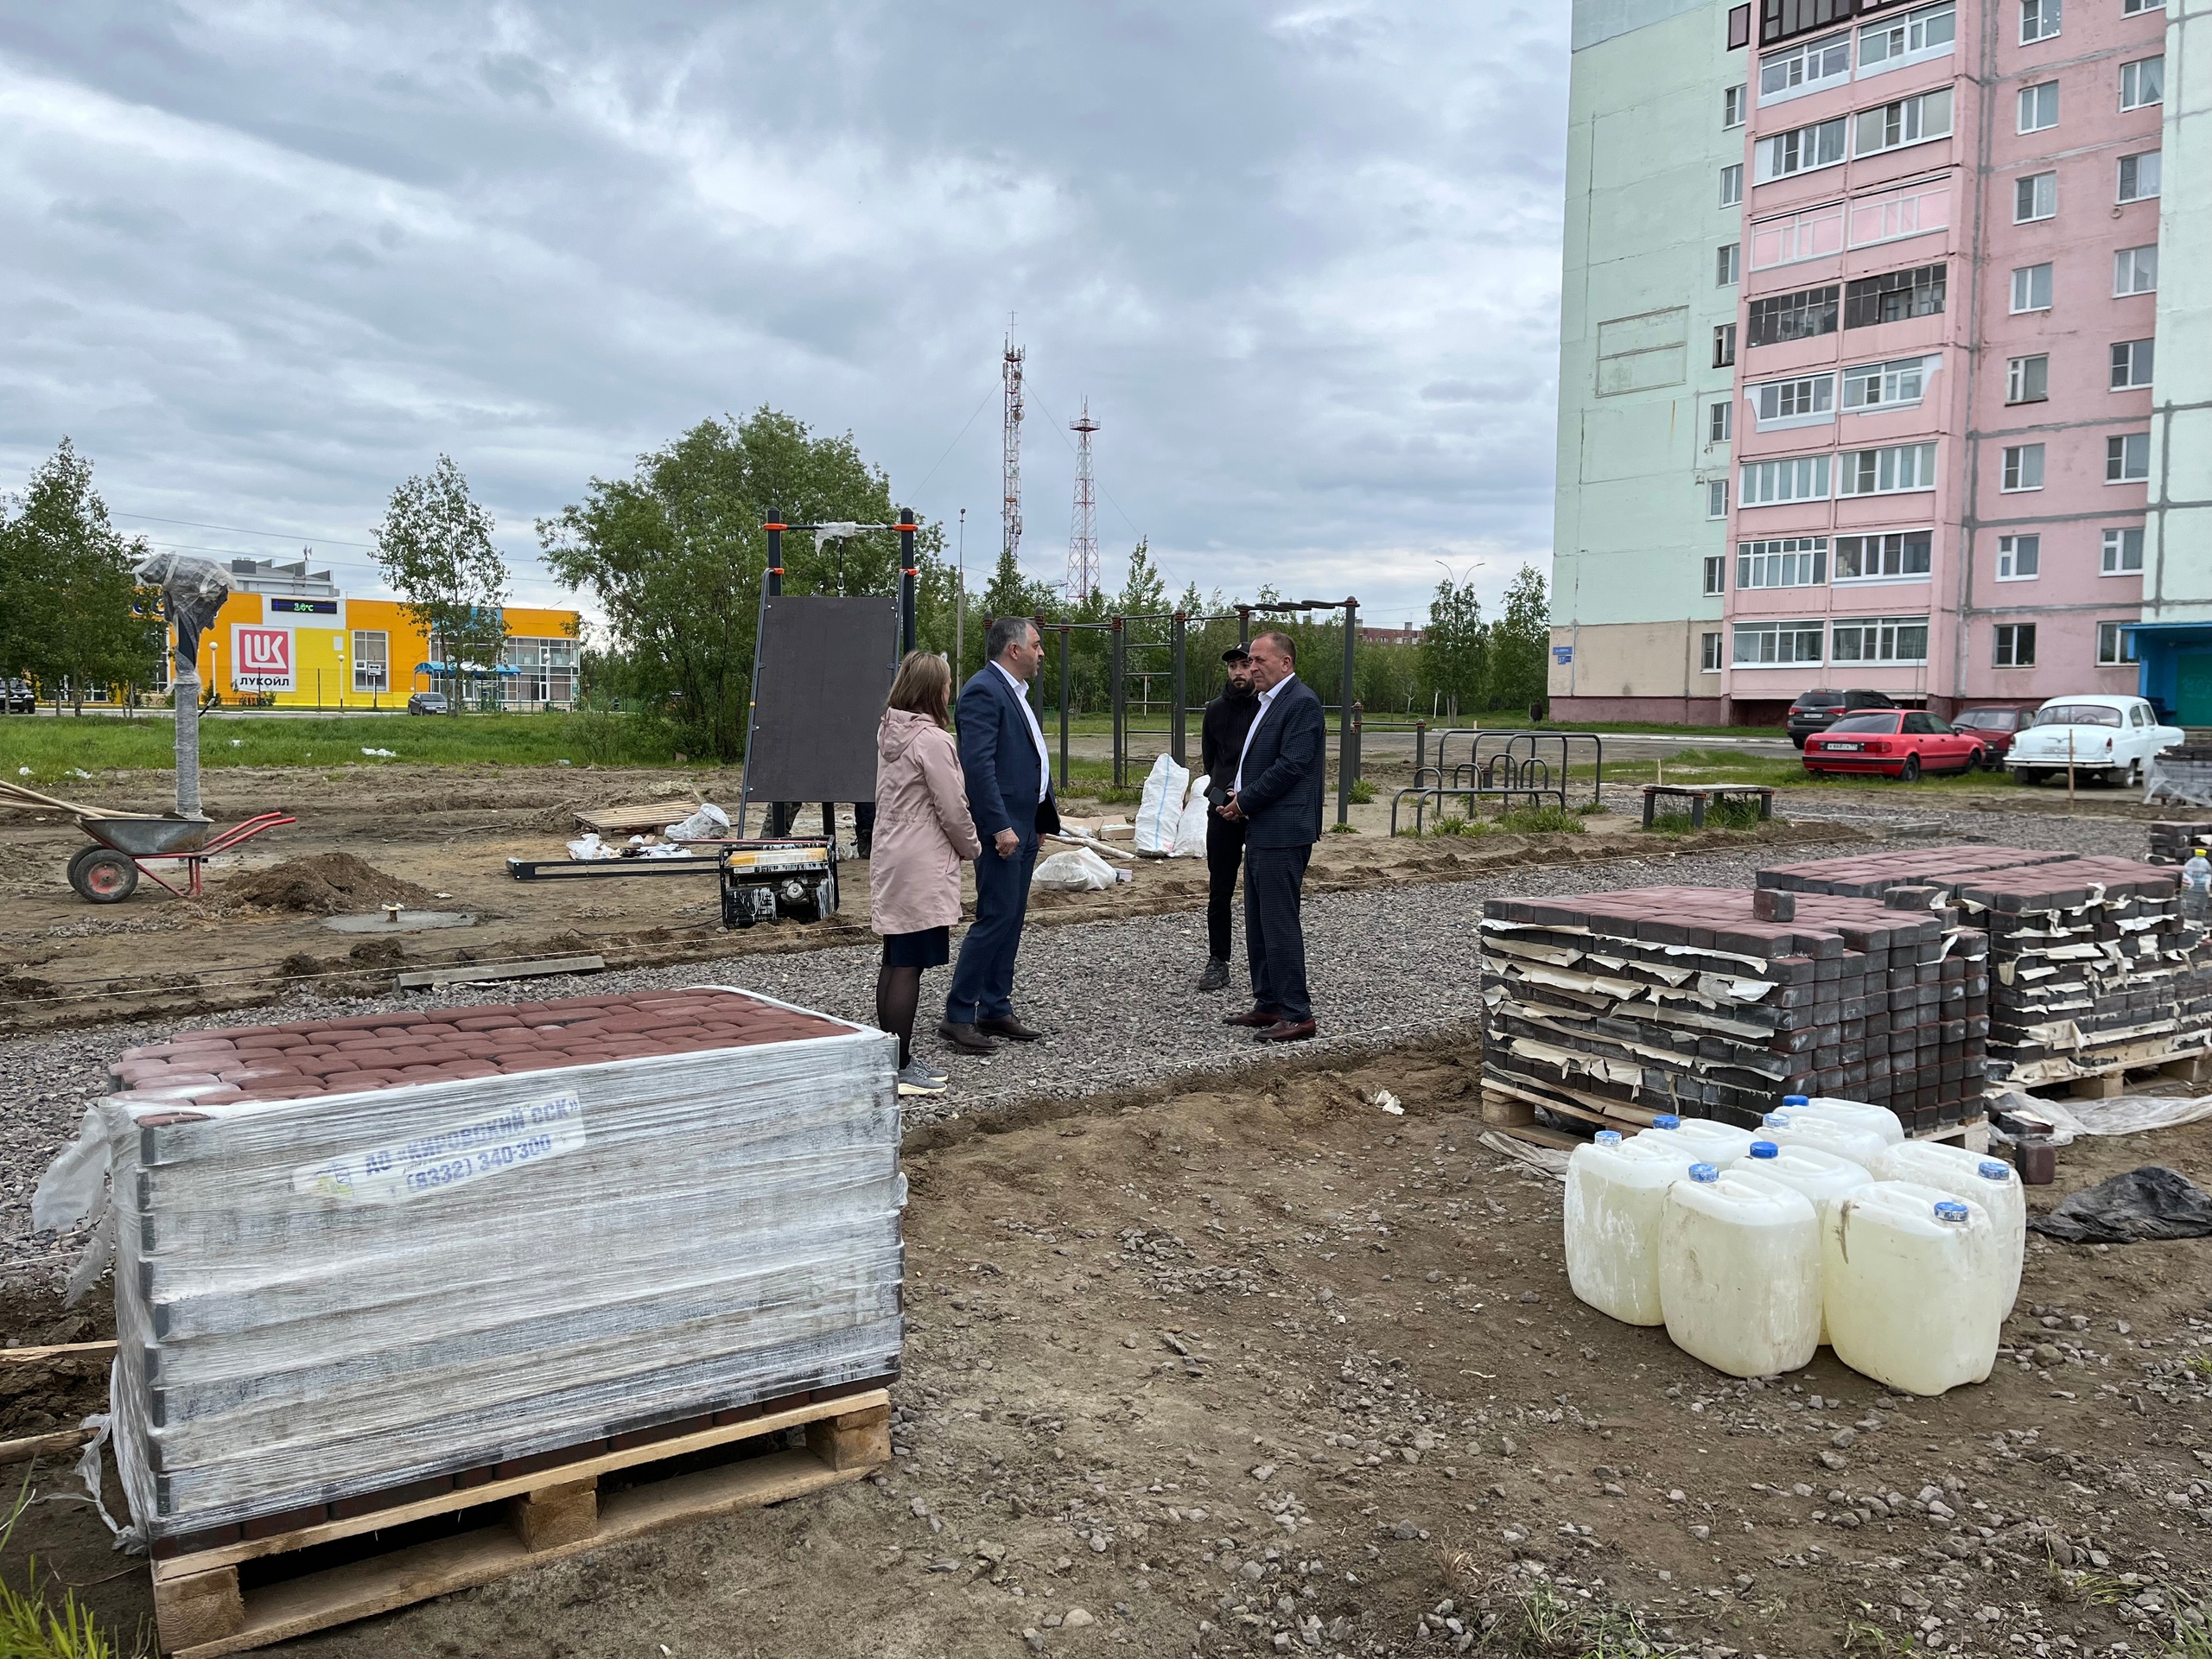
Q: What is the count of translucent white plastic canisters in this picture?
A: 8